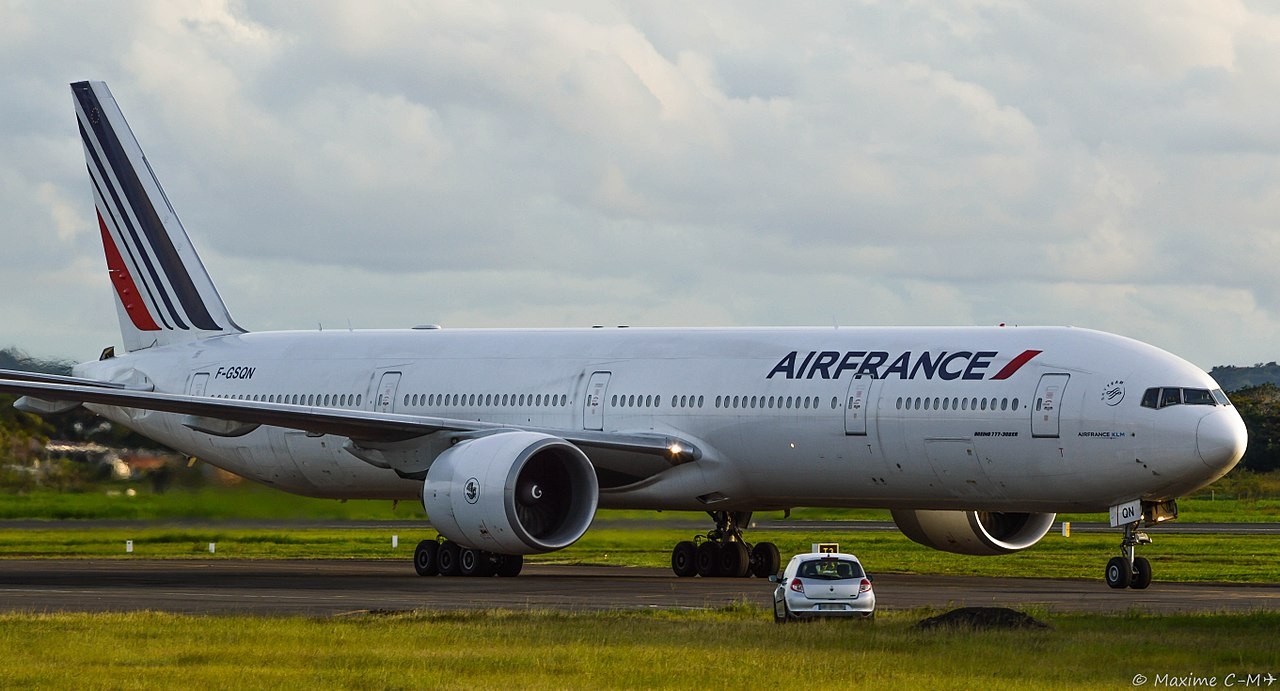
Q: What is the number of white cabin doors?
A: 5